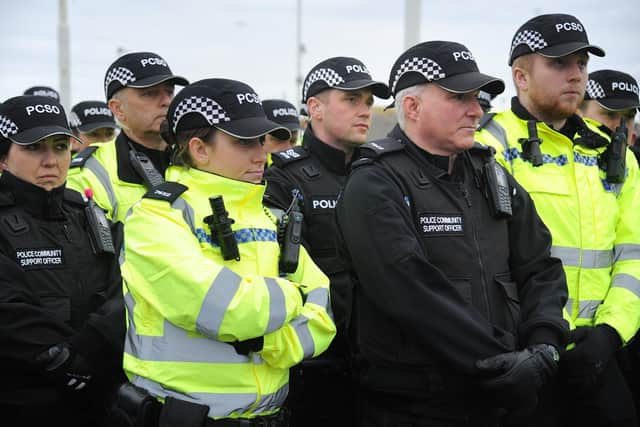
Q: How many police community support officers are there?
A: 5